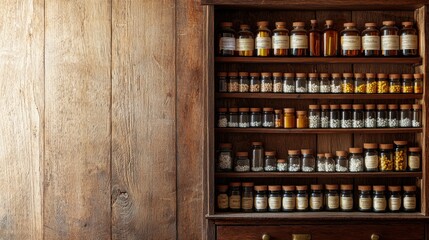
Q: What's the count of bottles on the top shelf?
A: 11